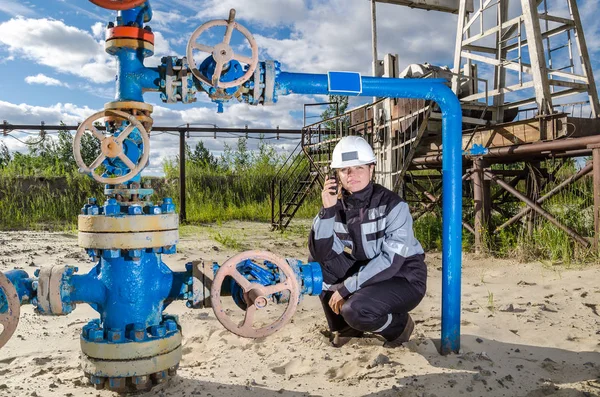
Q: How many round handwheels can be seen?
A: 5